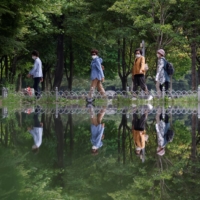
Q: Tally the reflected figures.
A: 4